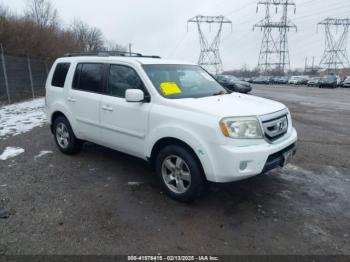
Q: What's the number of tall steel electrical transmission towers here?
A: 3